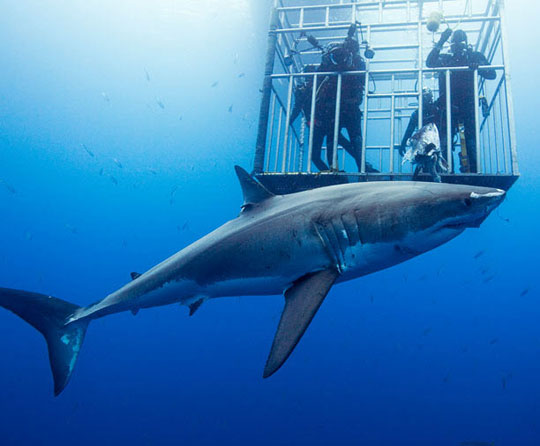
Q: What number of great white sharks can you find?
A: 1